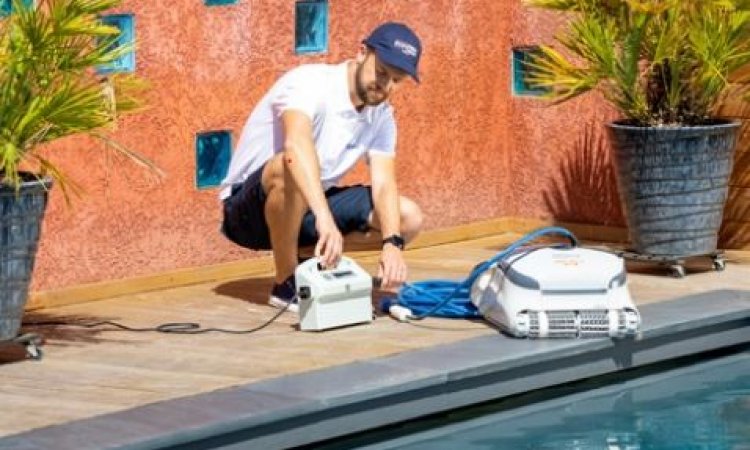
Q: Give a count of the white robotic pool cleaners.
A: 1